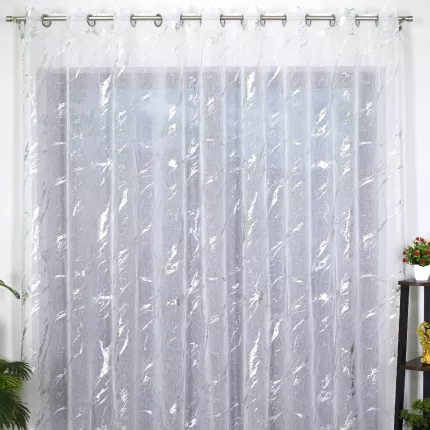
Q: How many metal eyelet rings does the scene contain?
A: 14